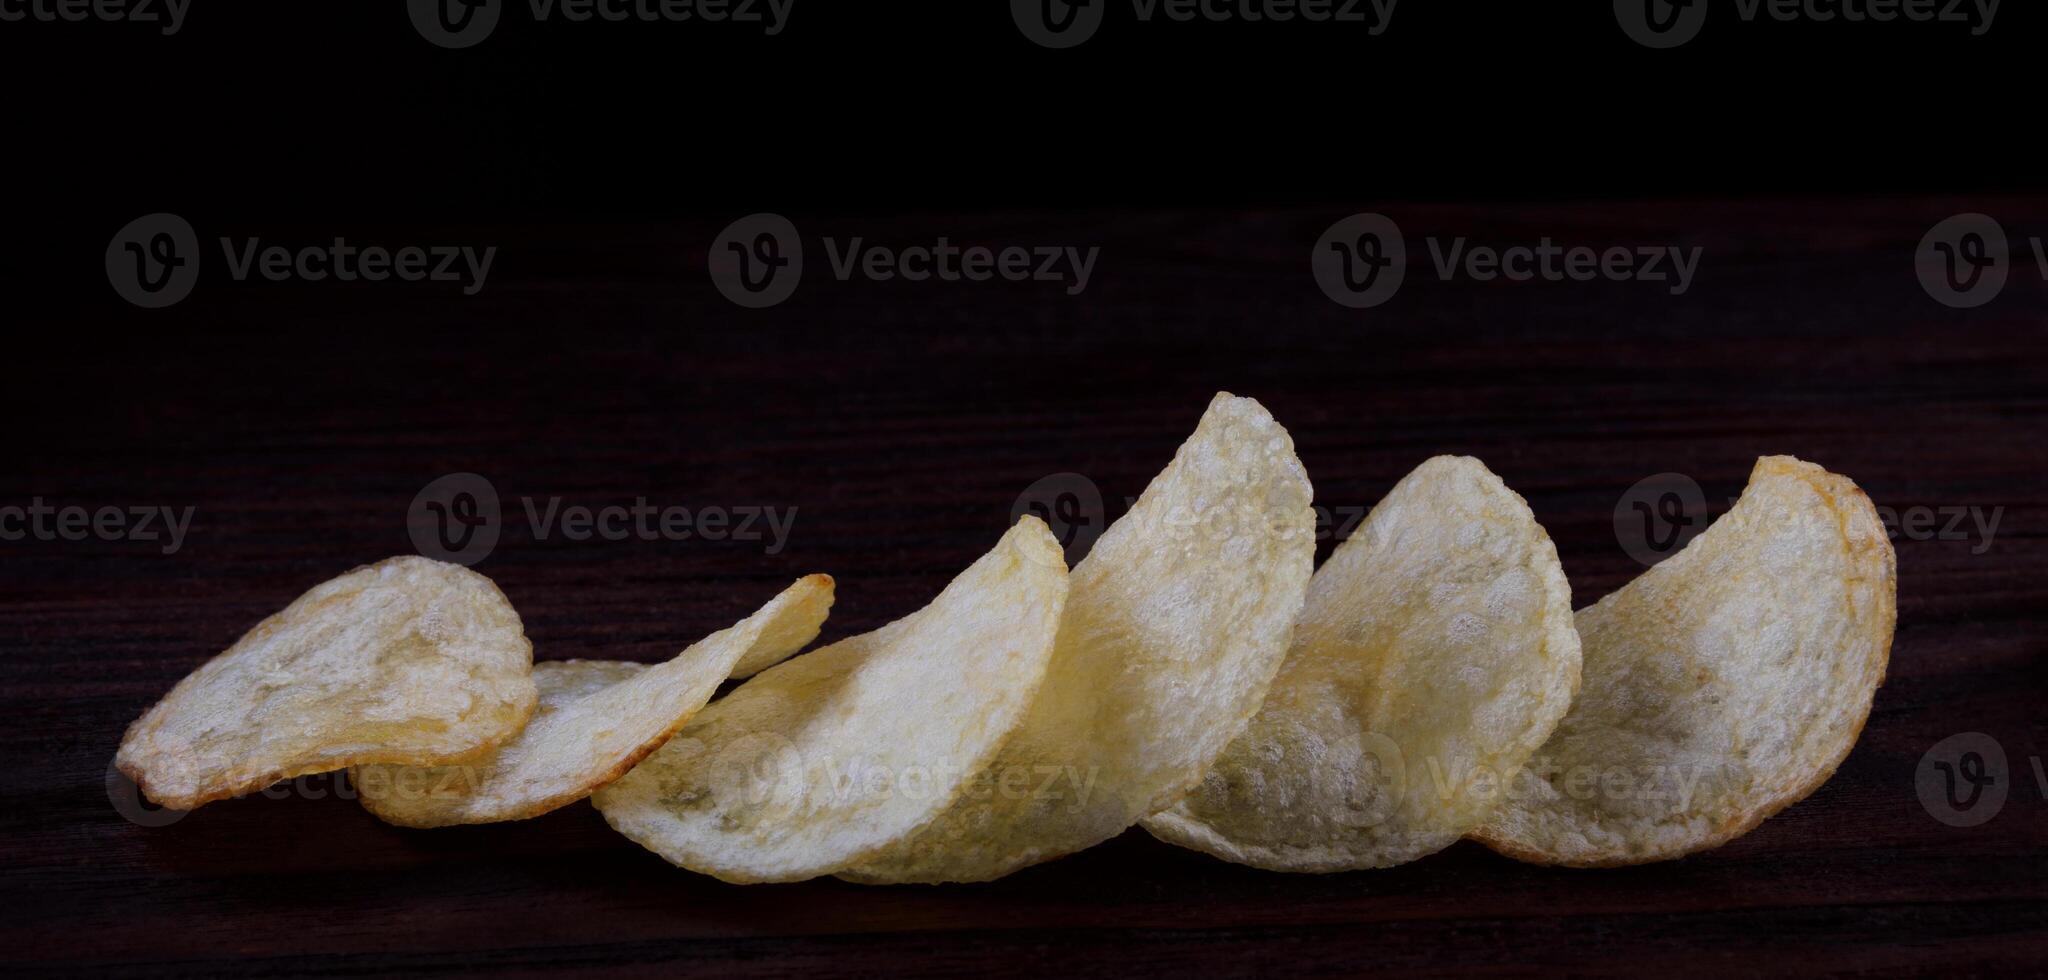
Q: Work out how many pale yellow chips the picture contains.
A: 6